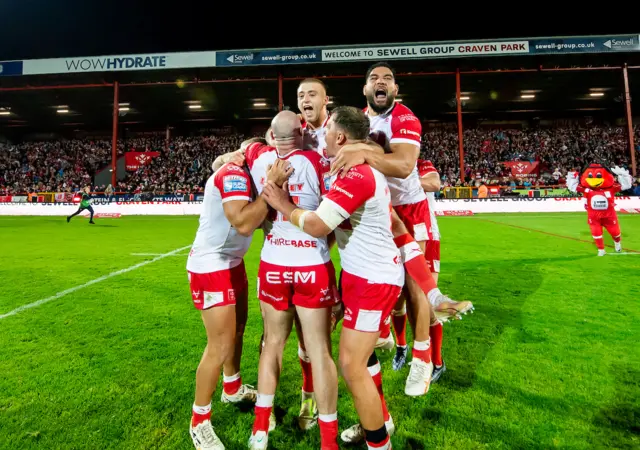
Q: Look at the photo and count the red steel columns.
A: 4